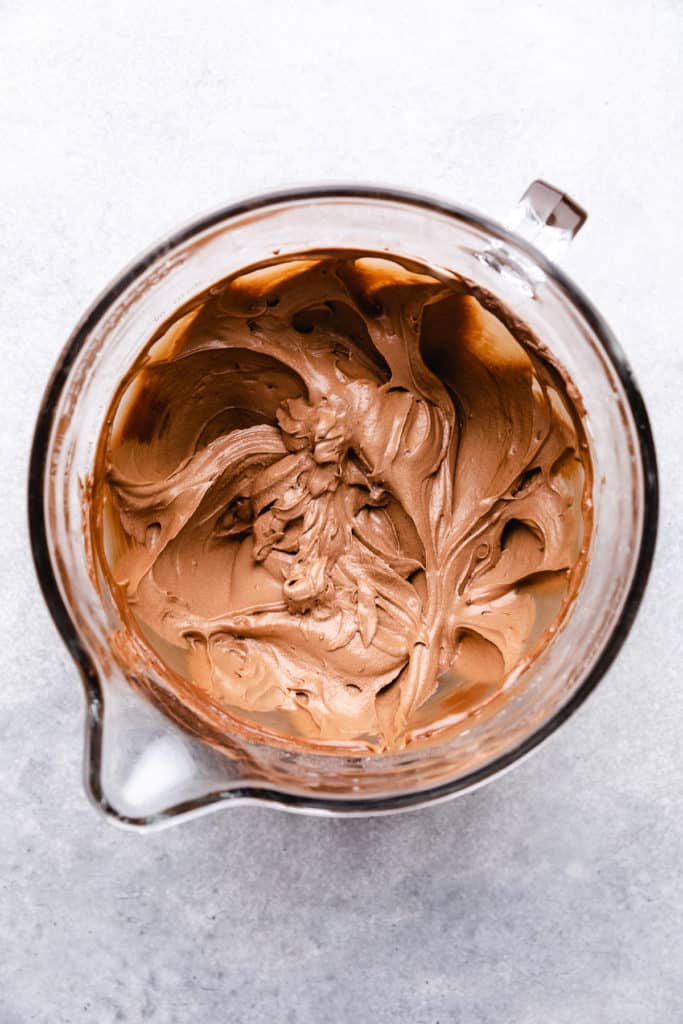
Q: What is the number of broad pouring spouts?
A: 1